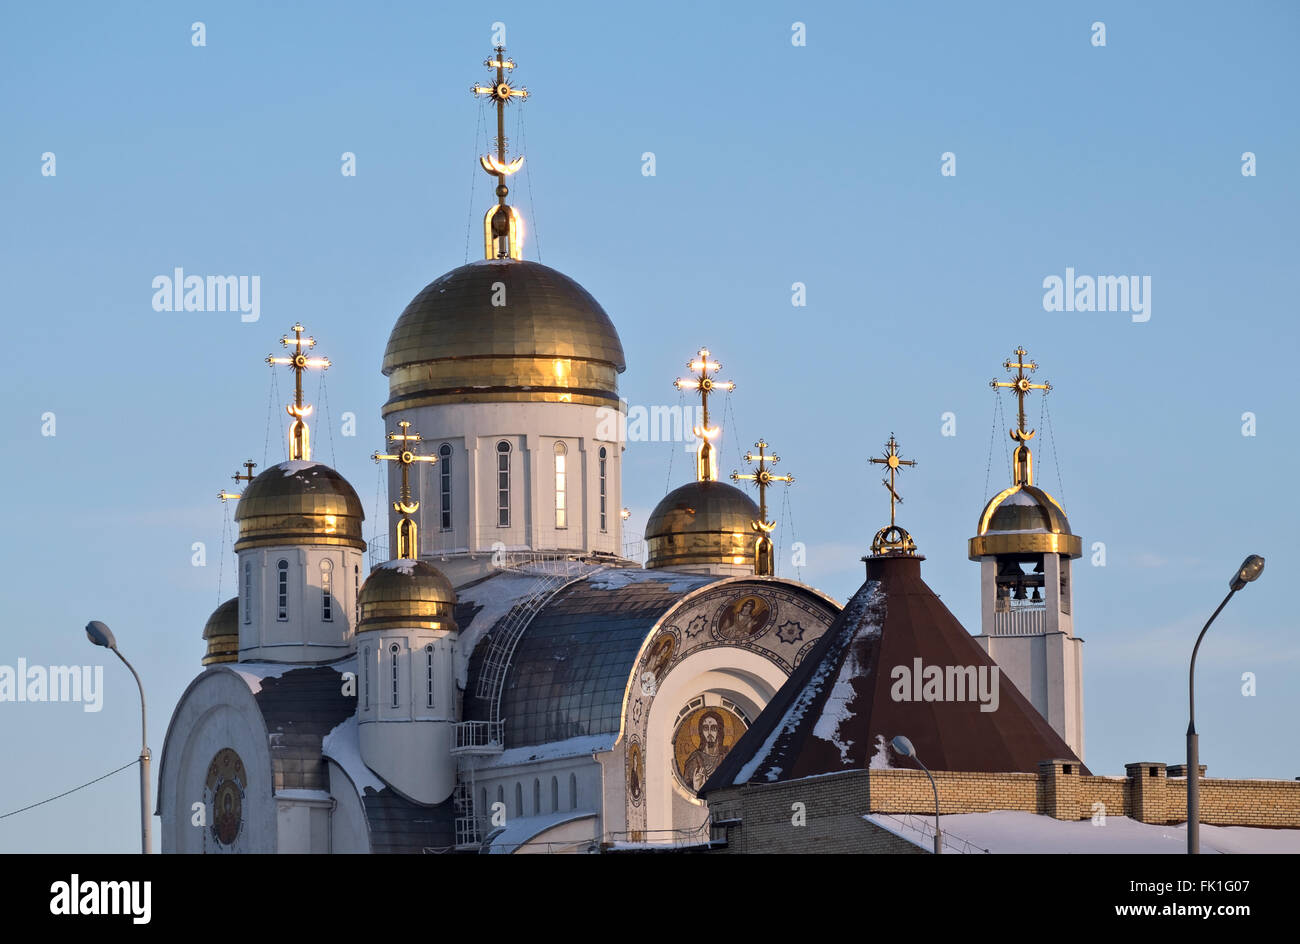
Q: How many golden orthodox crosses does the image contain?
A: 8